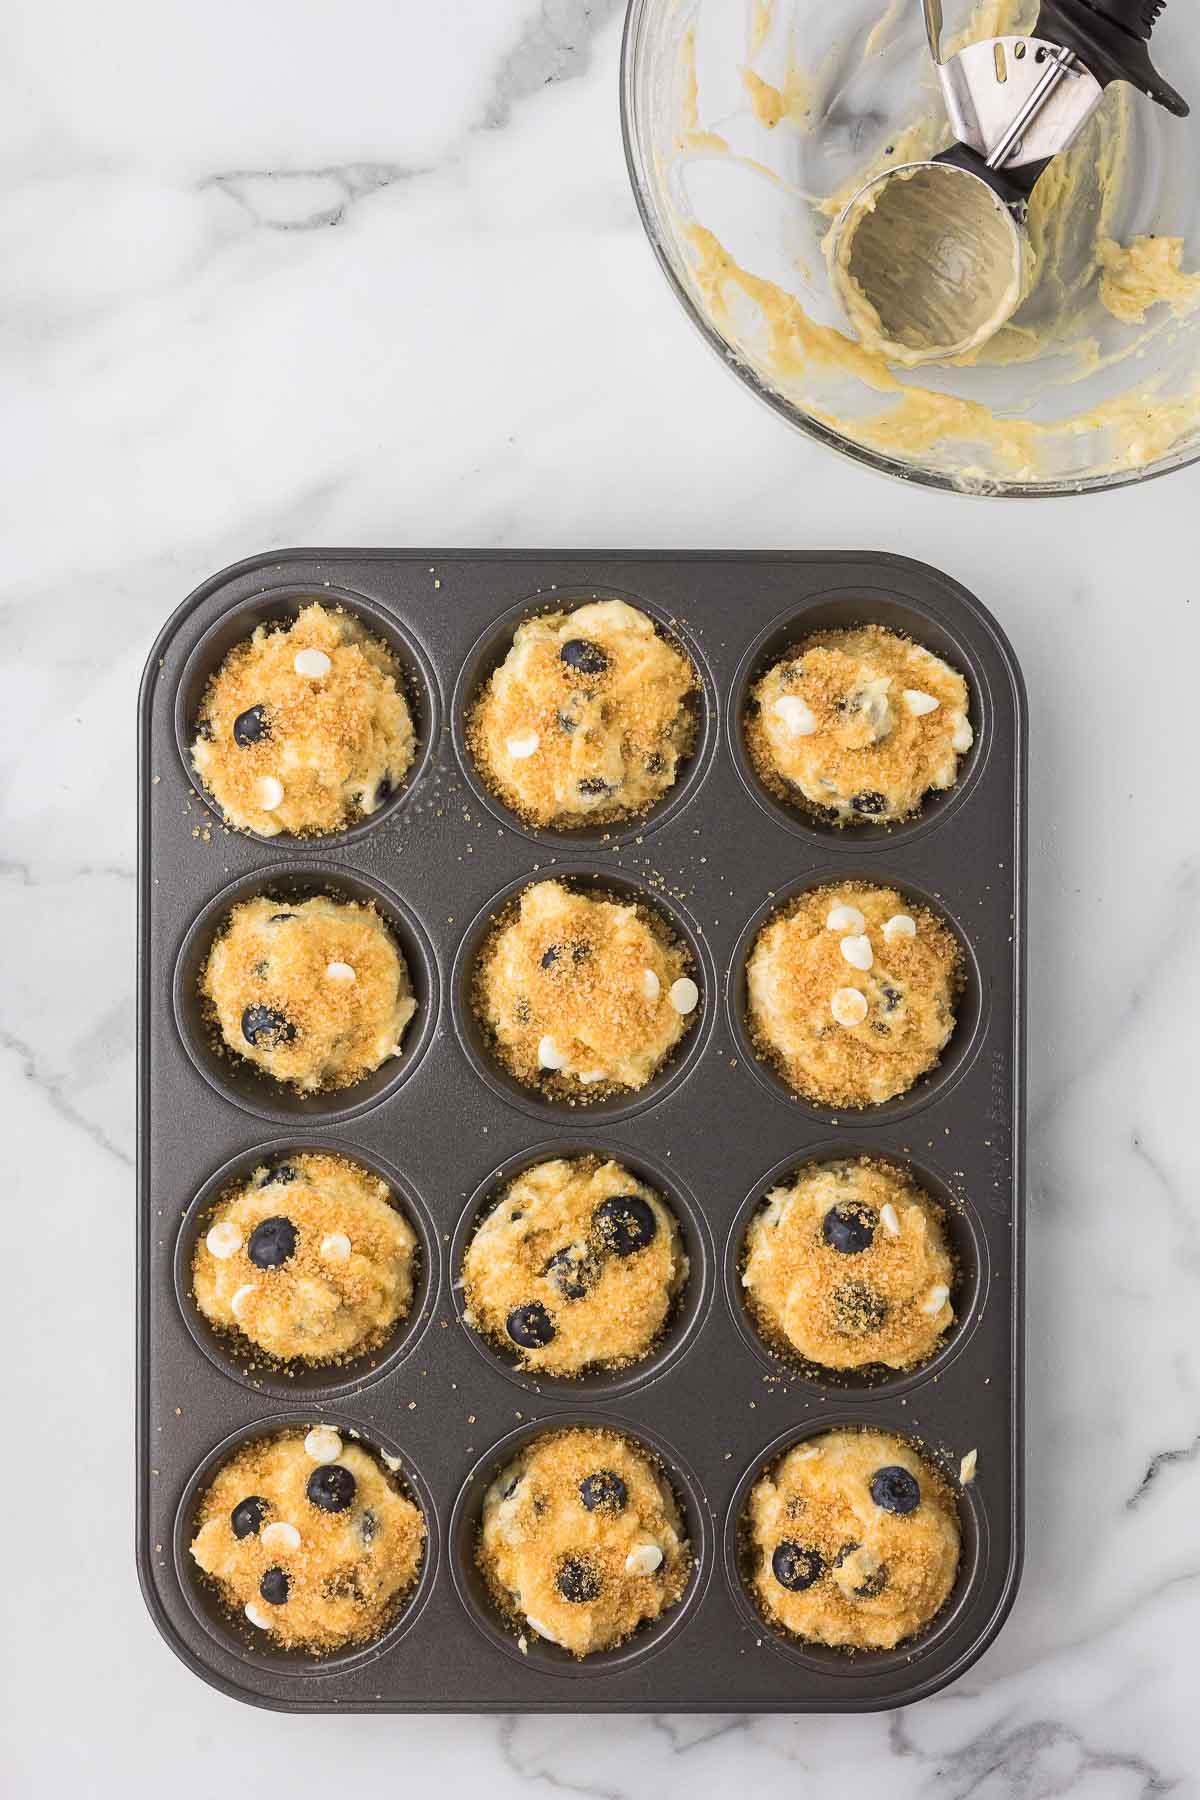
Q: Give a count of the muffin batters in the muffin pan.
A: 12